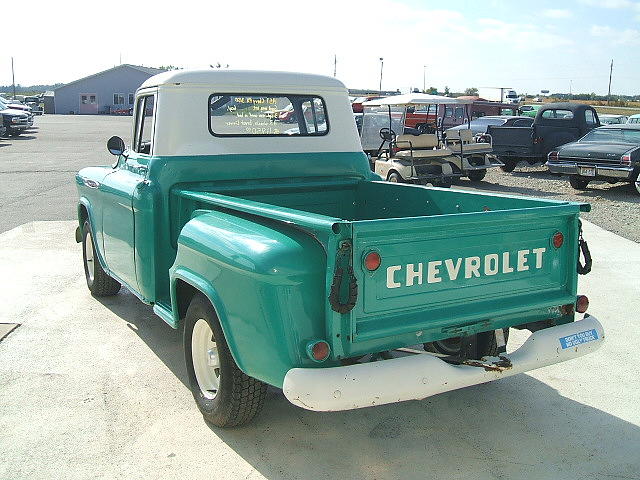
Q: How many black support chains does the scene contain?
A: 2